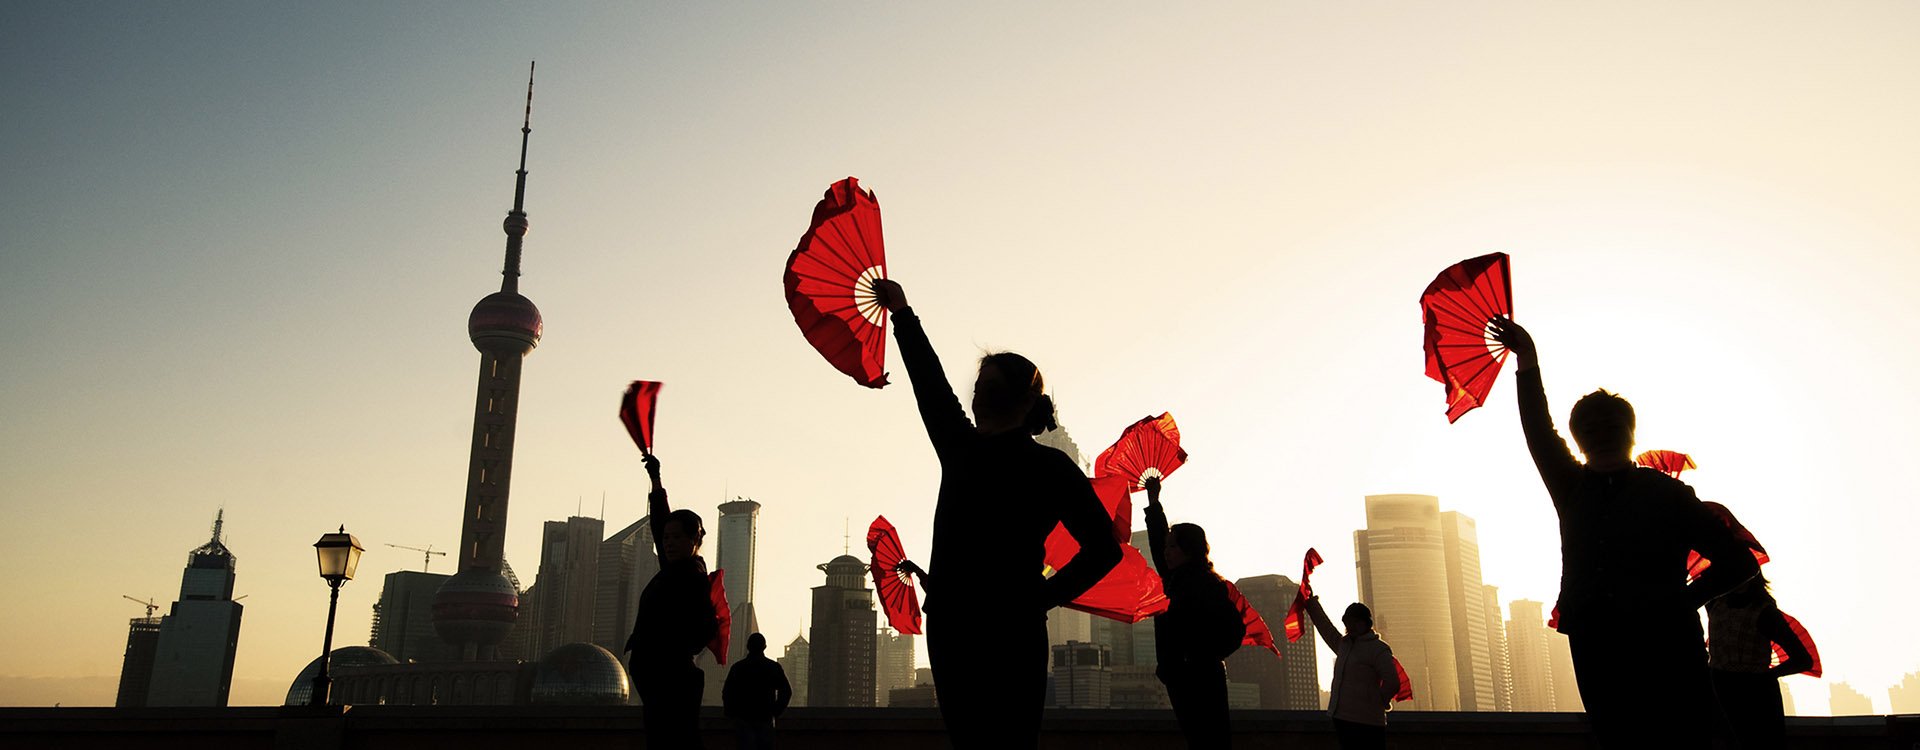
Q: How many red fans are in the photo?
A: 13